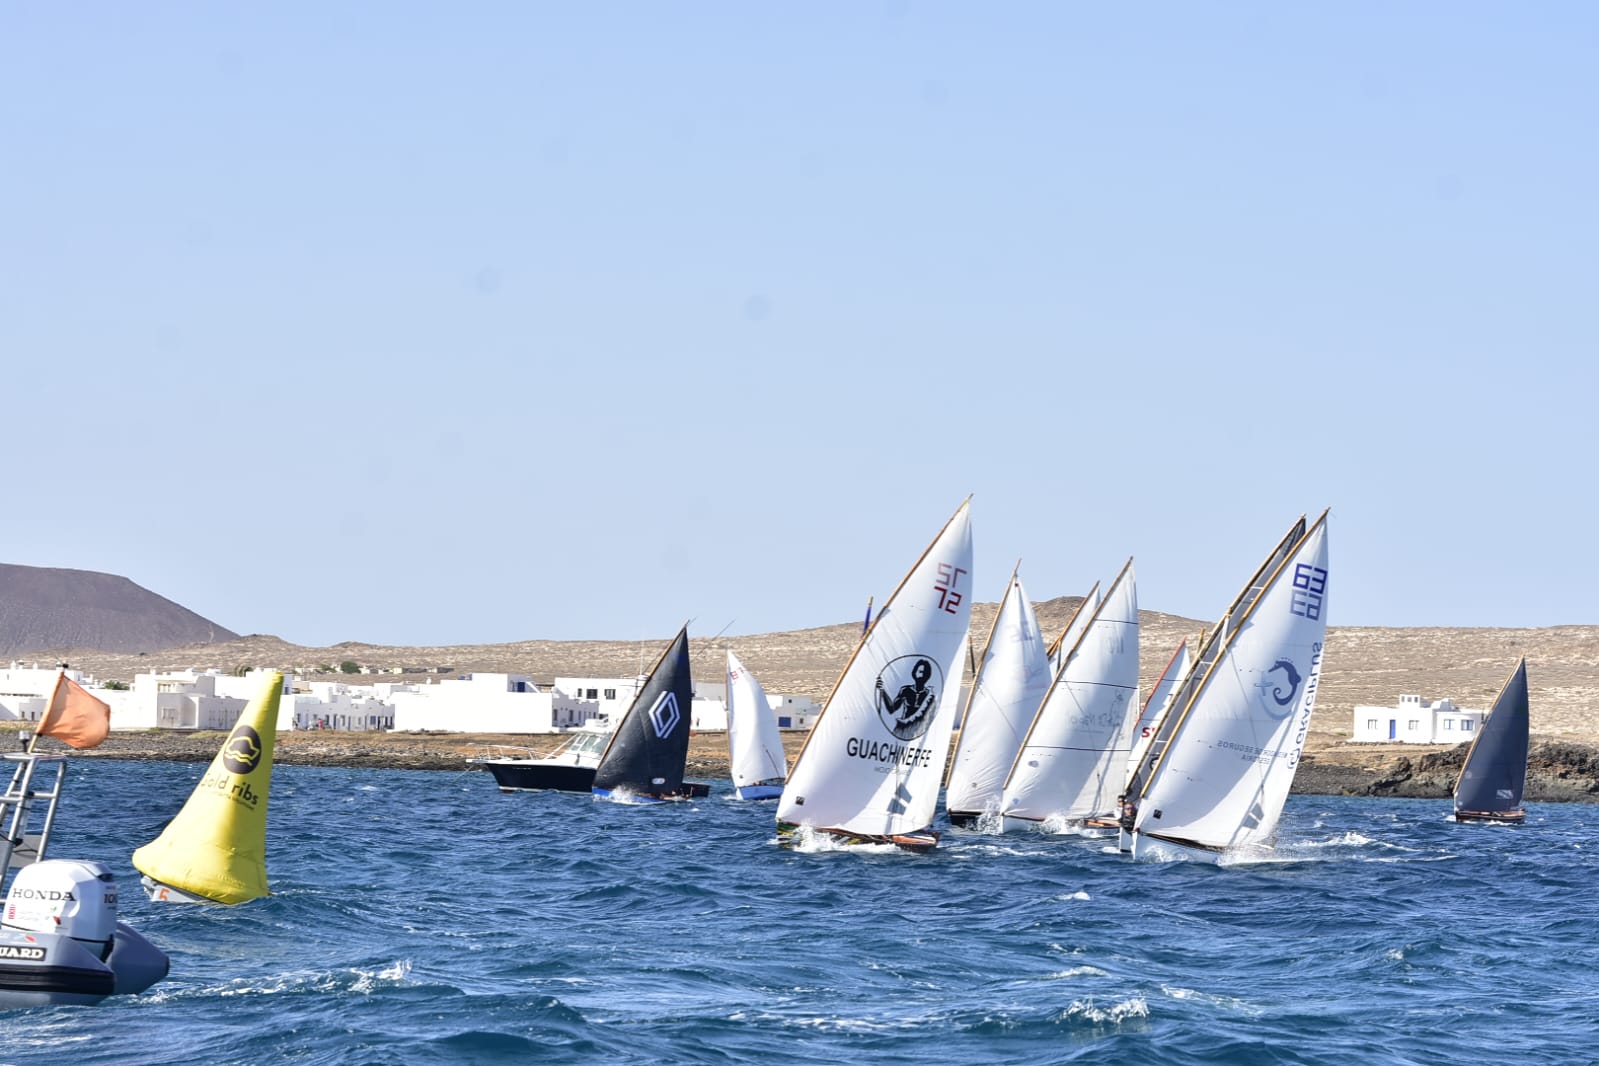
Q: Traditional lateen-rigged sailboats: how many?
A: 10